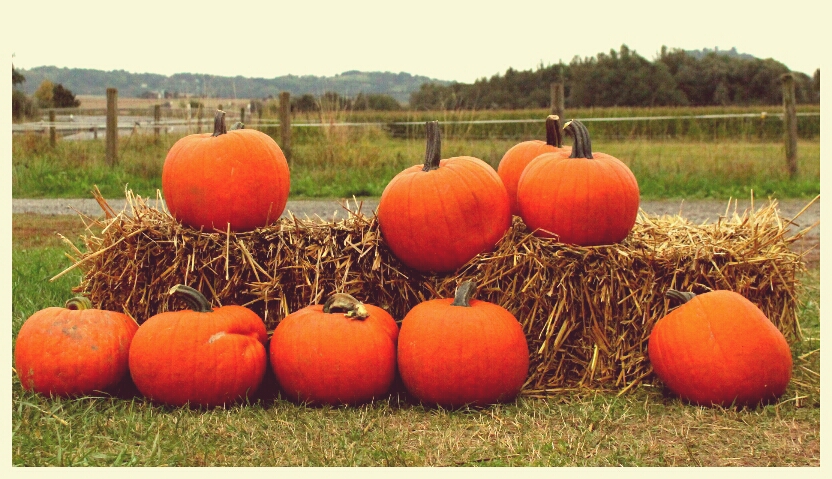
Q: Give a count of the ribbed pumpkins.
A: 9